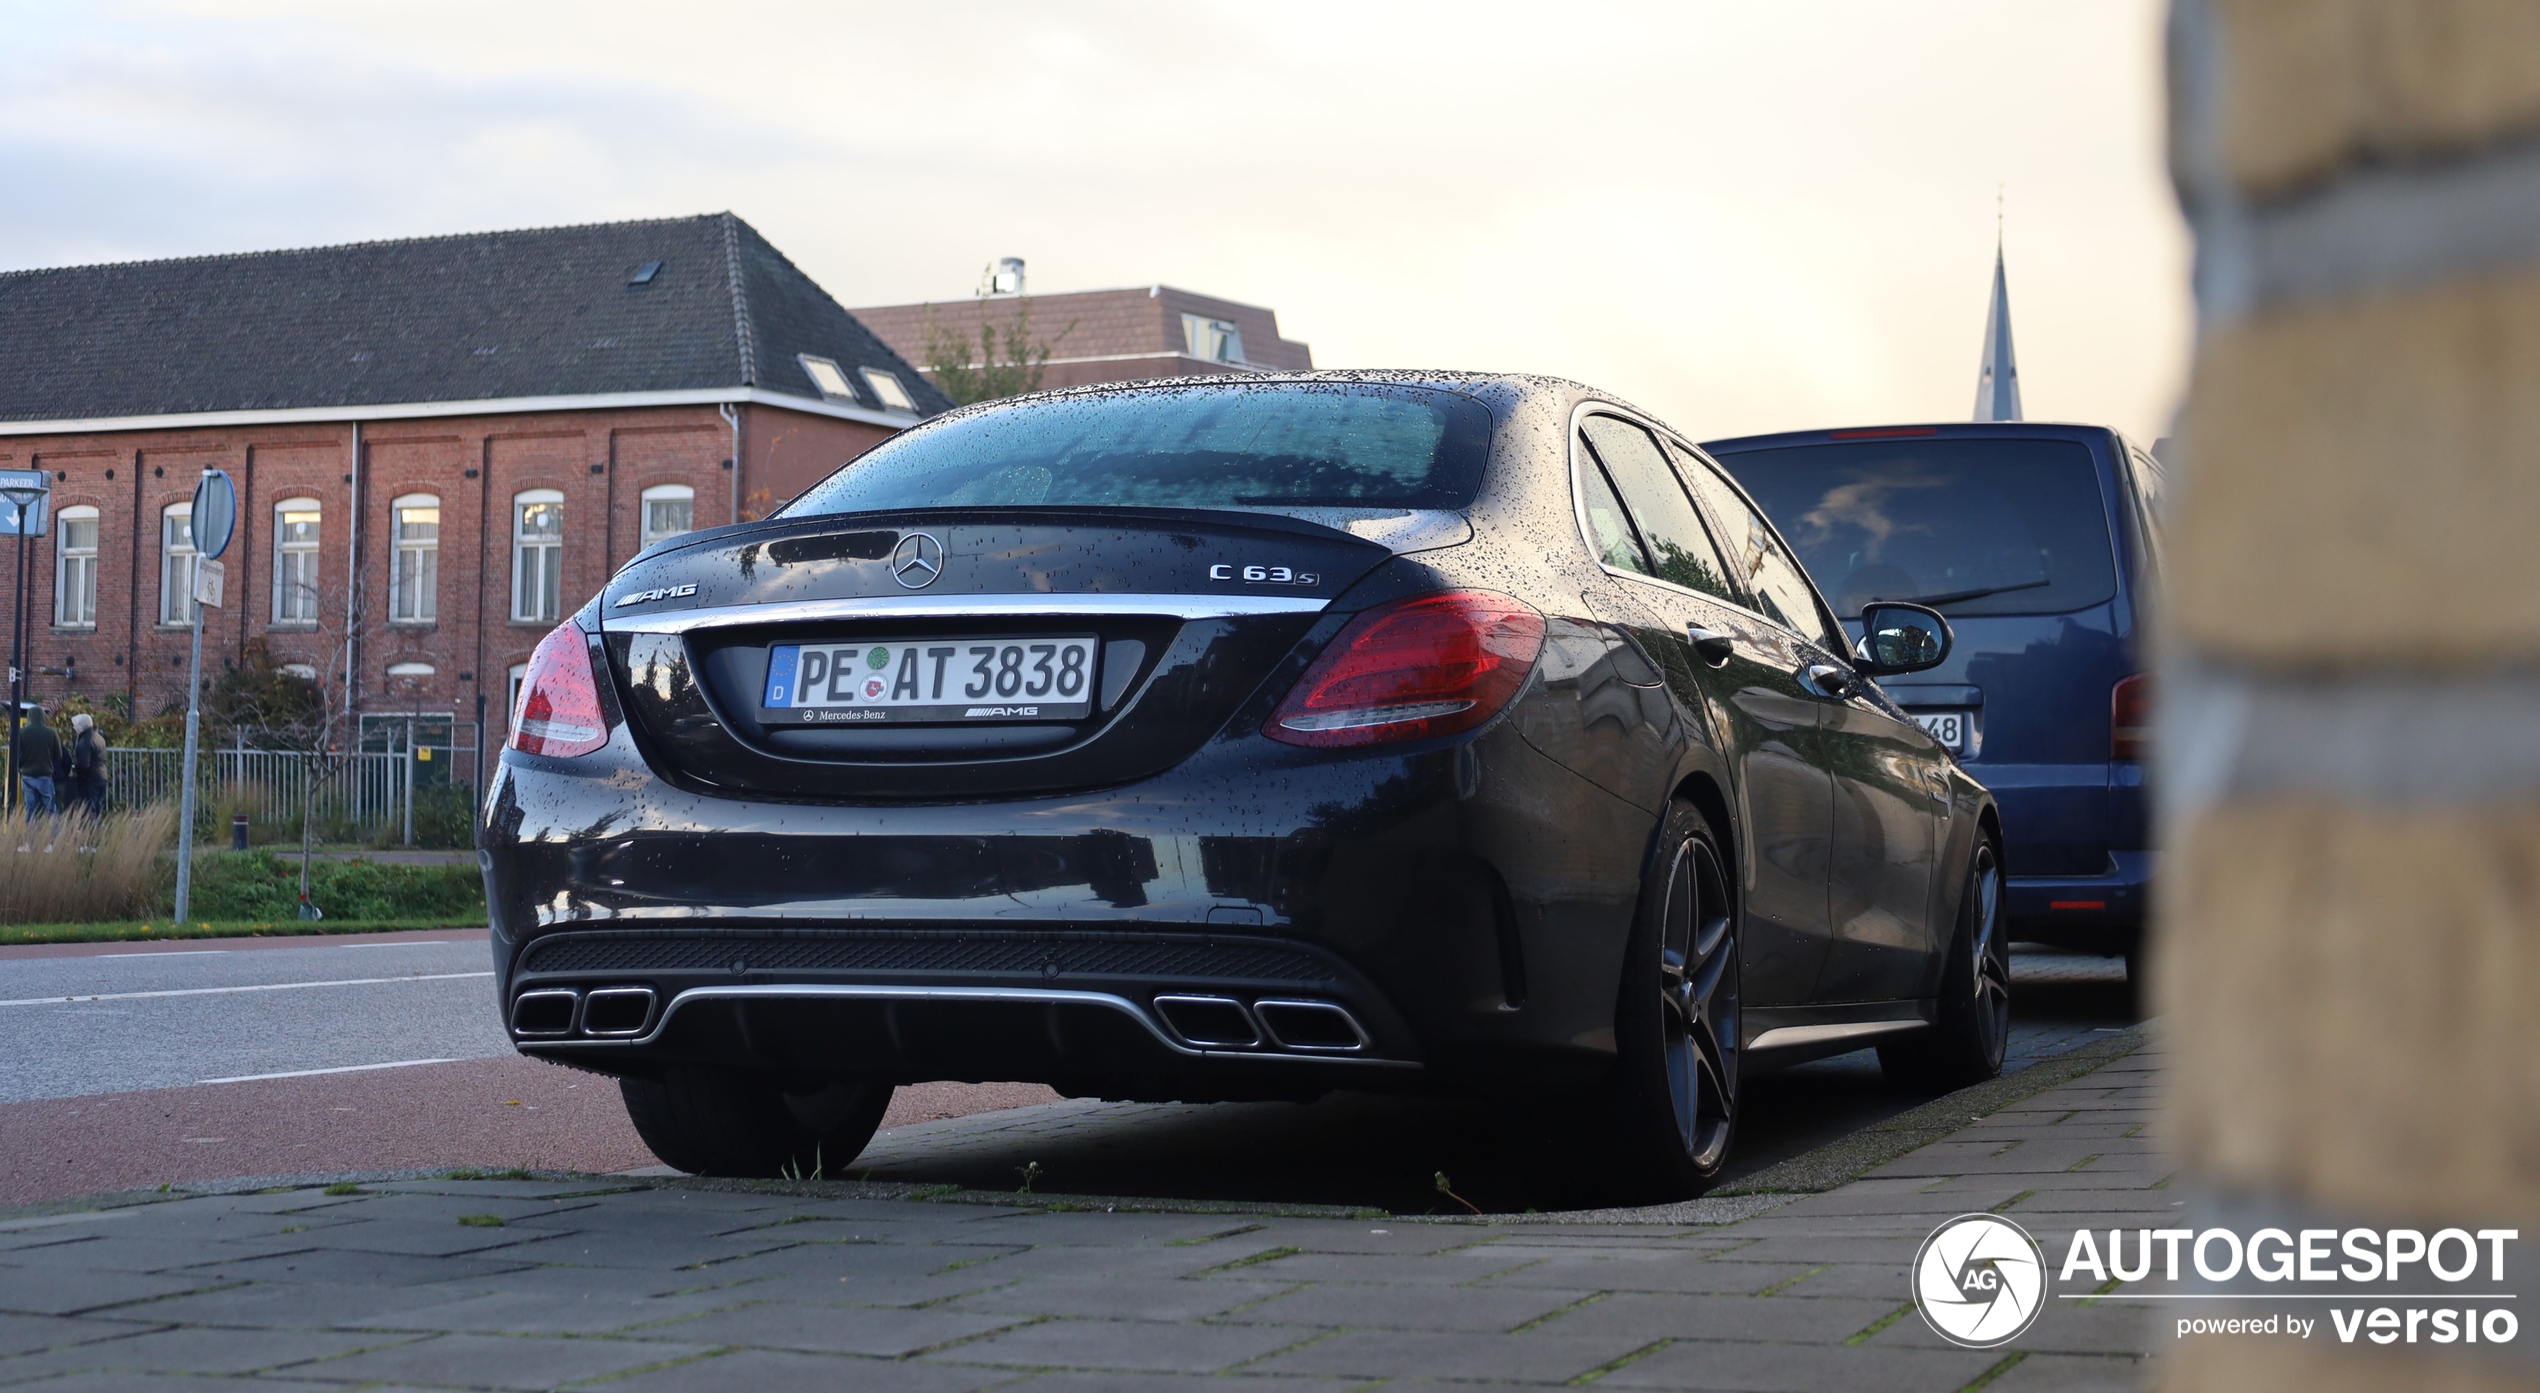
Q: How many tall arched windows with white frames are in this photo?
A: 6